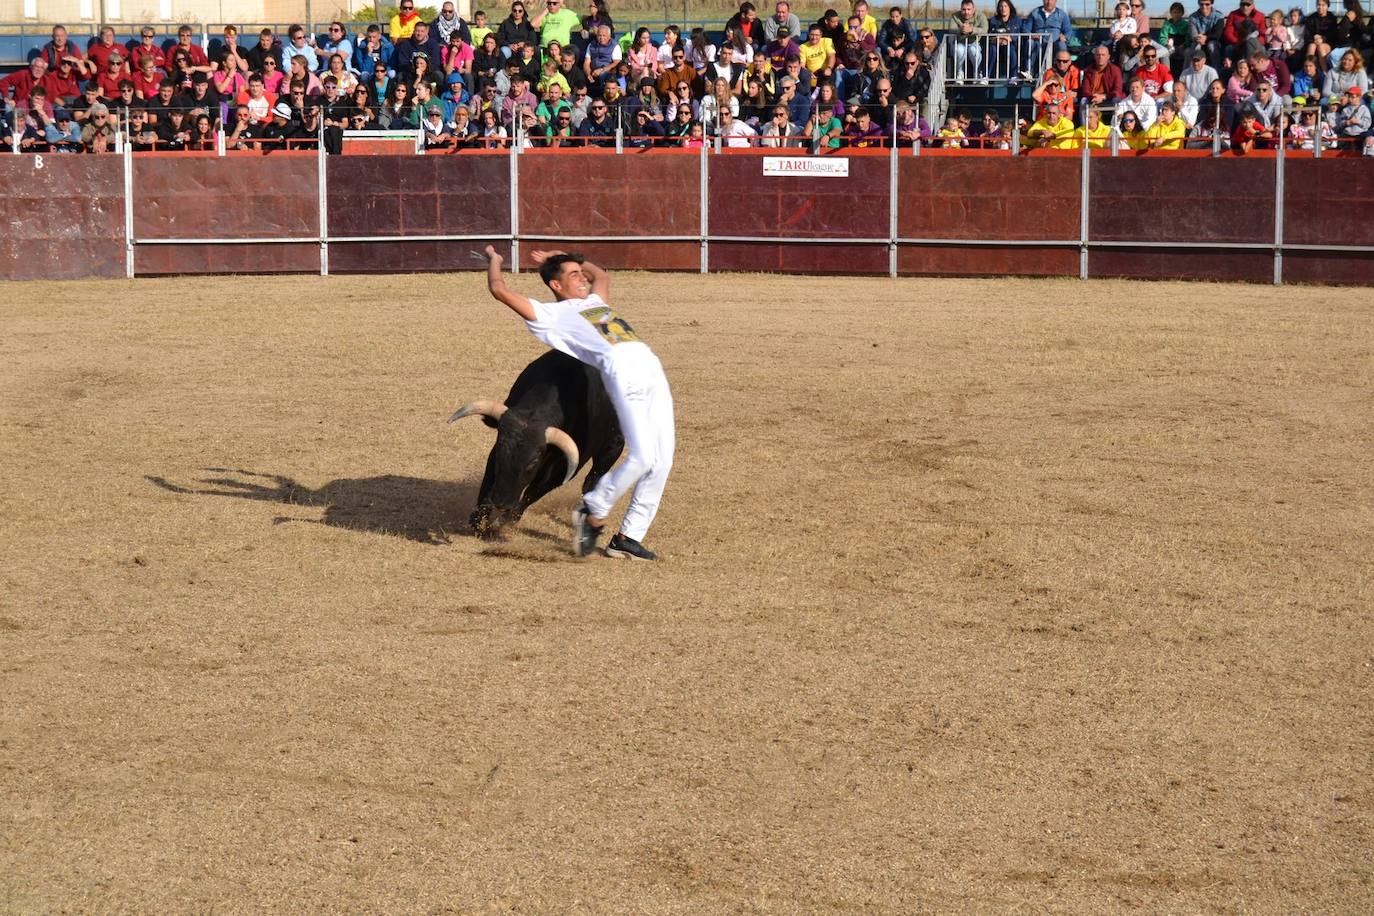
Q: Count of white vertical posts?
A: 7